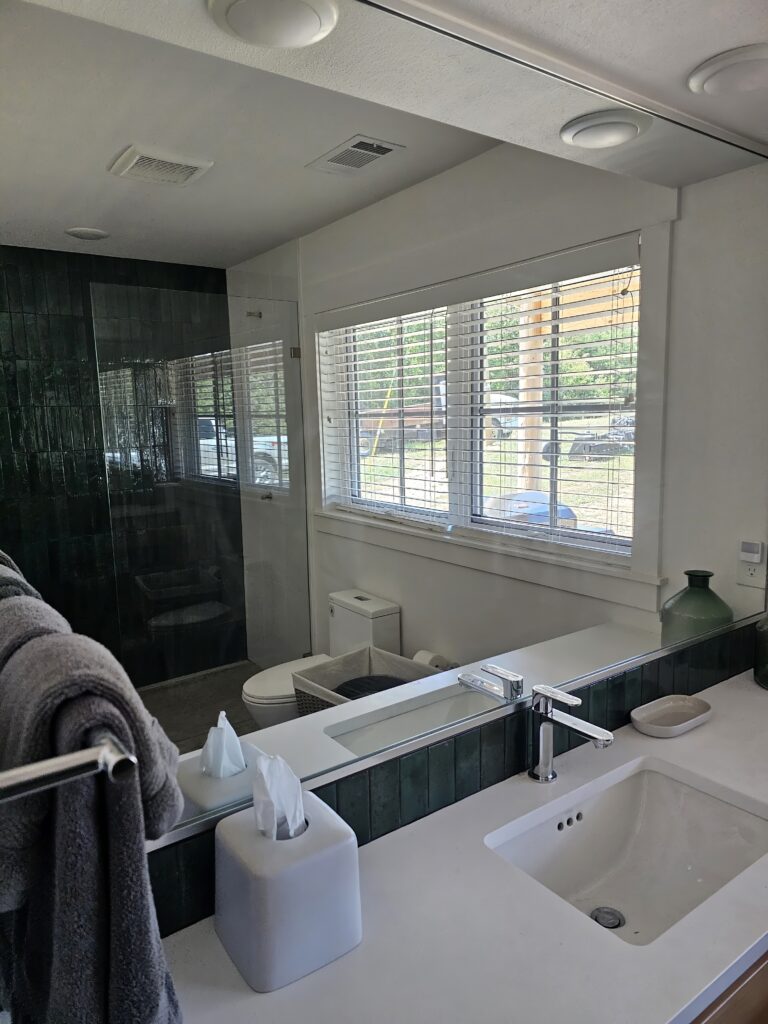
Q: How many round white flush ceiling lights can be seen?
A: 4